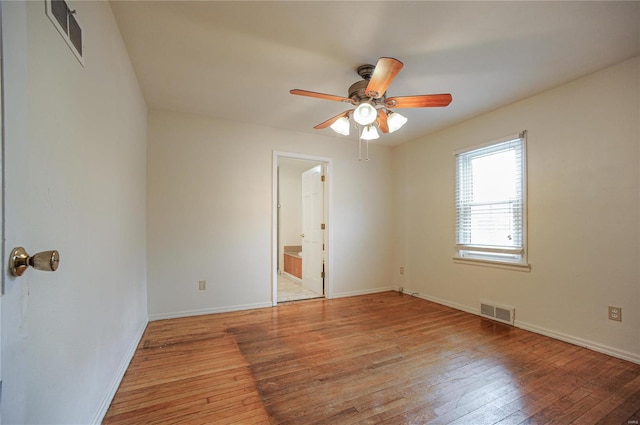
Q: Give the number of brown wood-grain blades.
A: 5